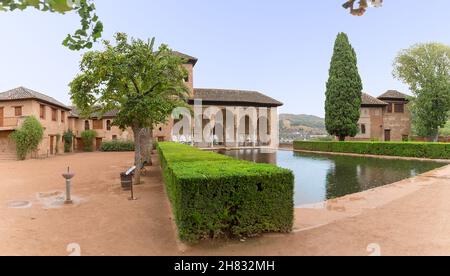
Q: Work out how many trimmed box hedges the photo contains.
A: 2